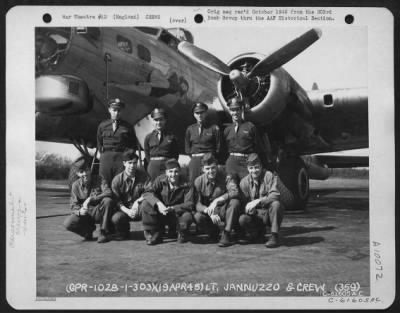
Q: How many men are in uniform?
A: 9